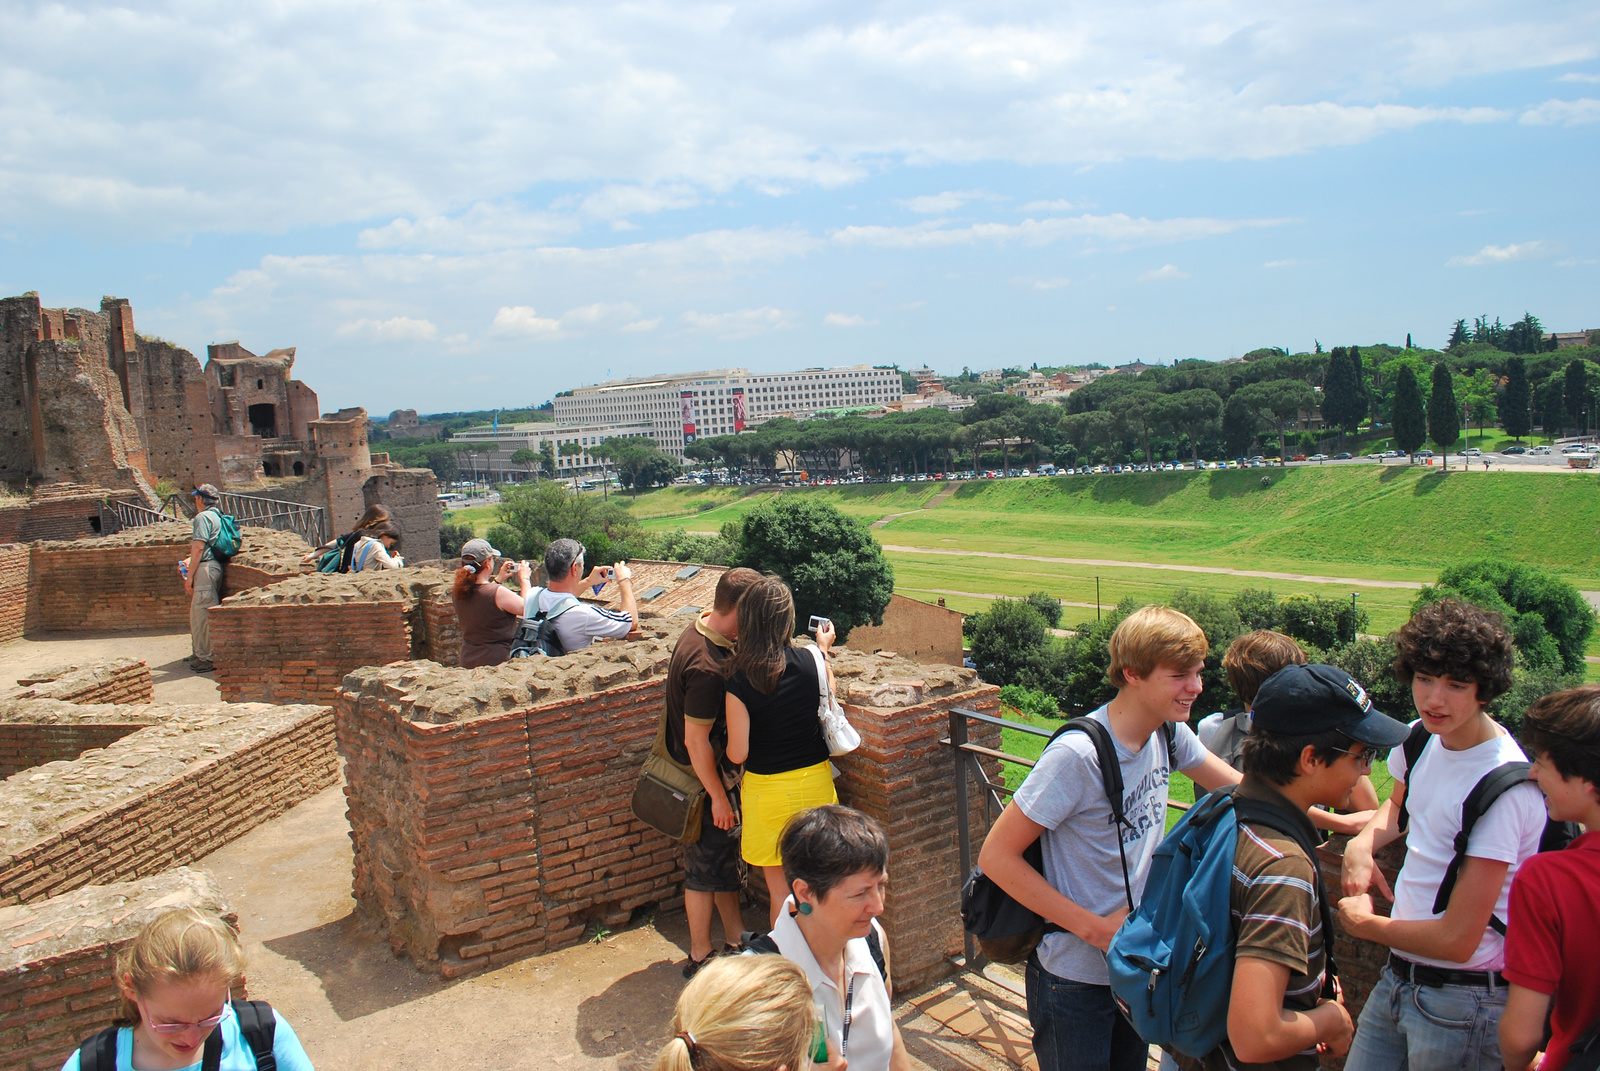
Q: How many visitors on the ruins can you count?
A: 15